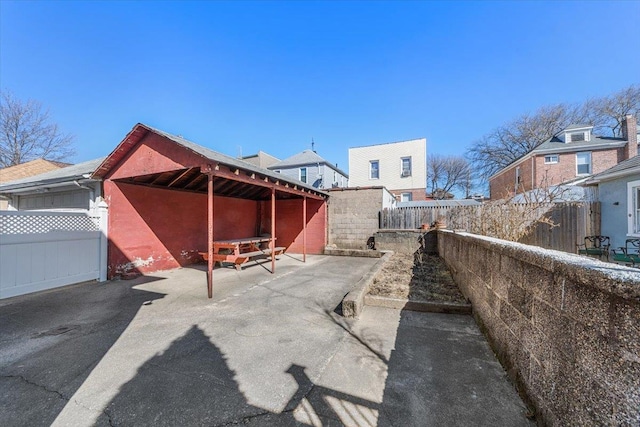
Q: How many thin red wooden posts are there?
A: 3